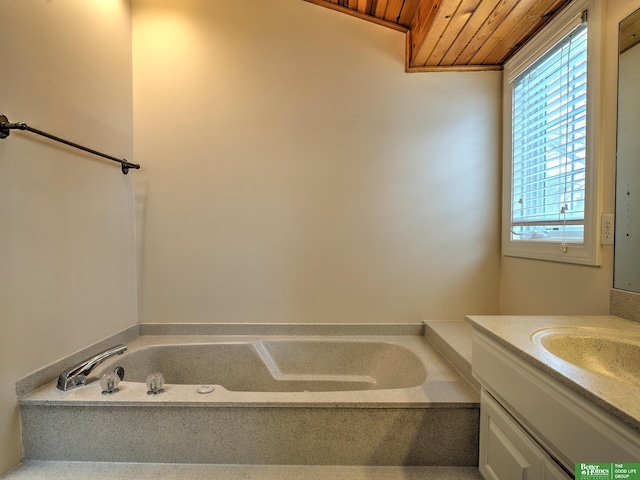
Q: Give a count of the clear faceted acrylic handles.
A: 2